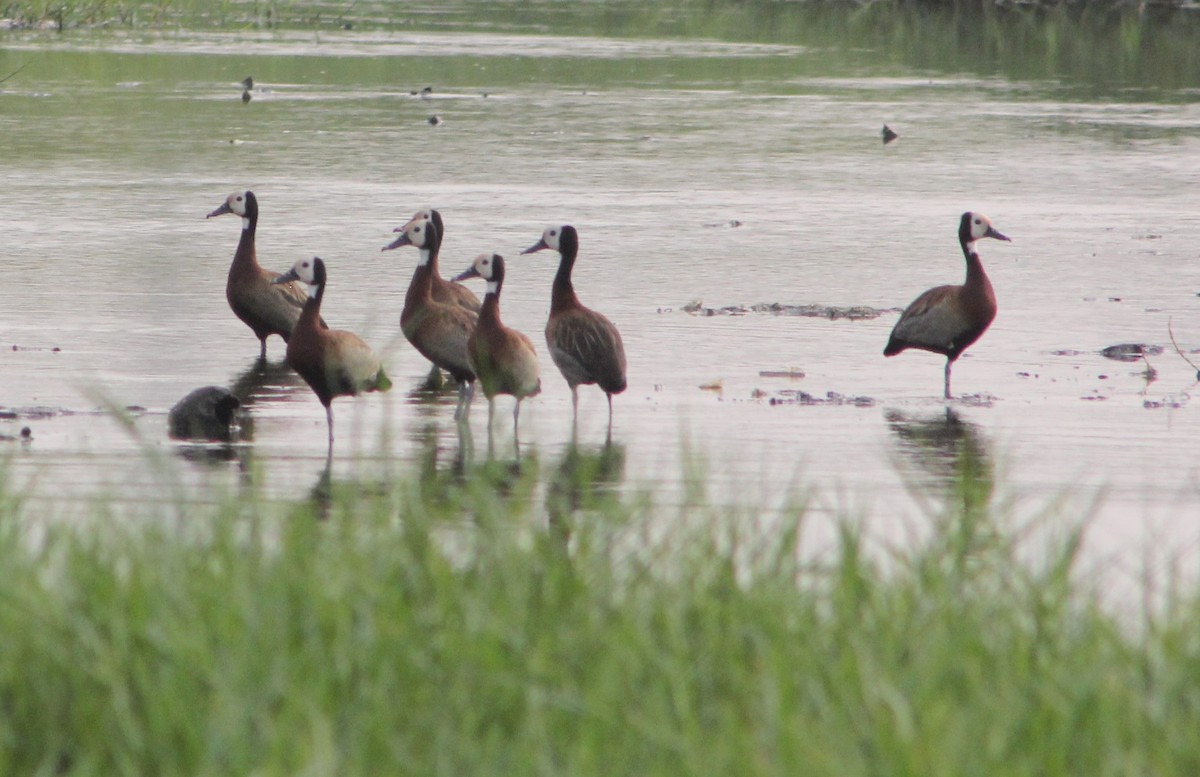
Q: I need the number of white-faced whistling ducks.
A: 7